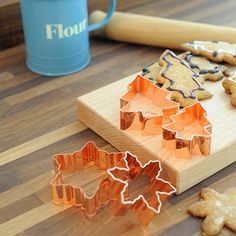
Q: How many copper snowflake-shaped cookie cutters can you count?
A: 2